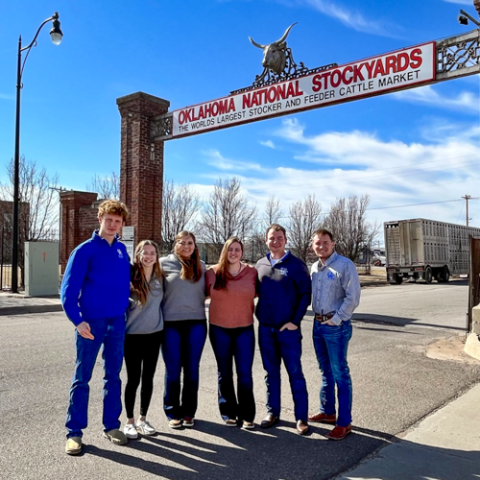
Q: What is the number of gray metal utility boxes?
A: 1